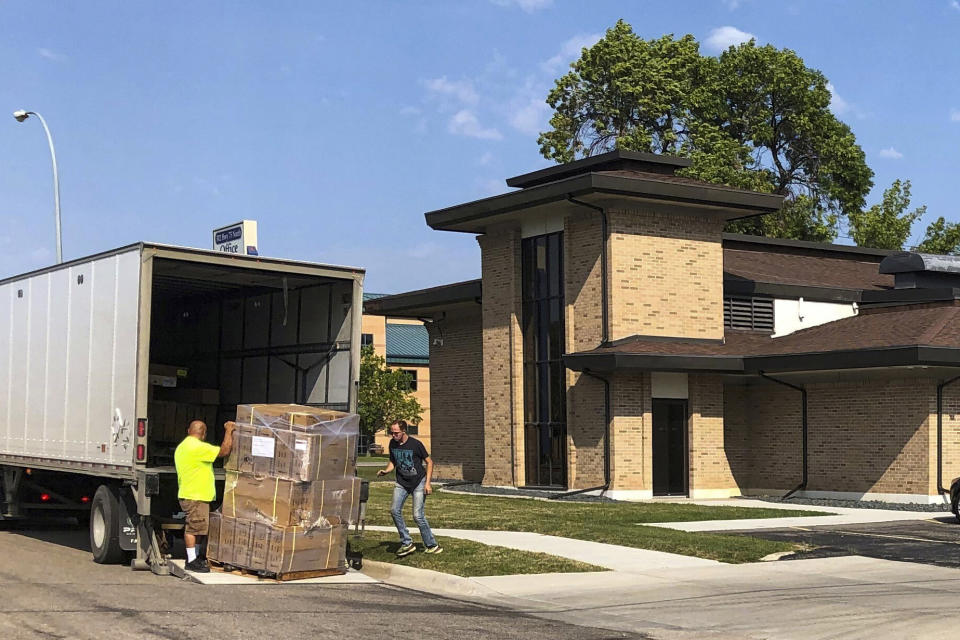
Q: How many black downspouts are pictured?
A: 4